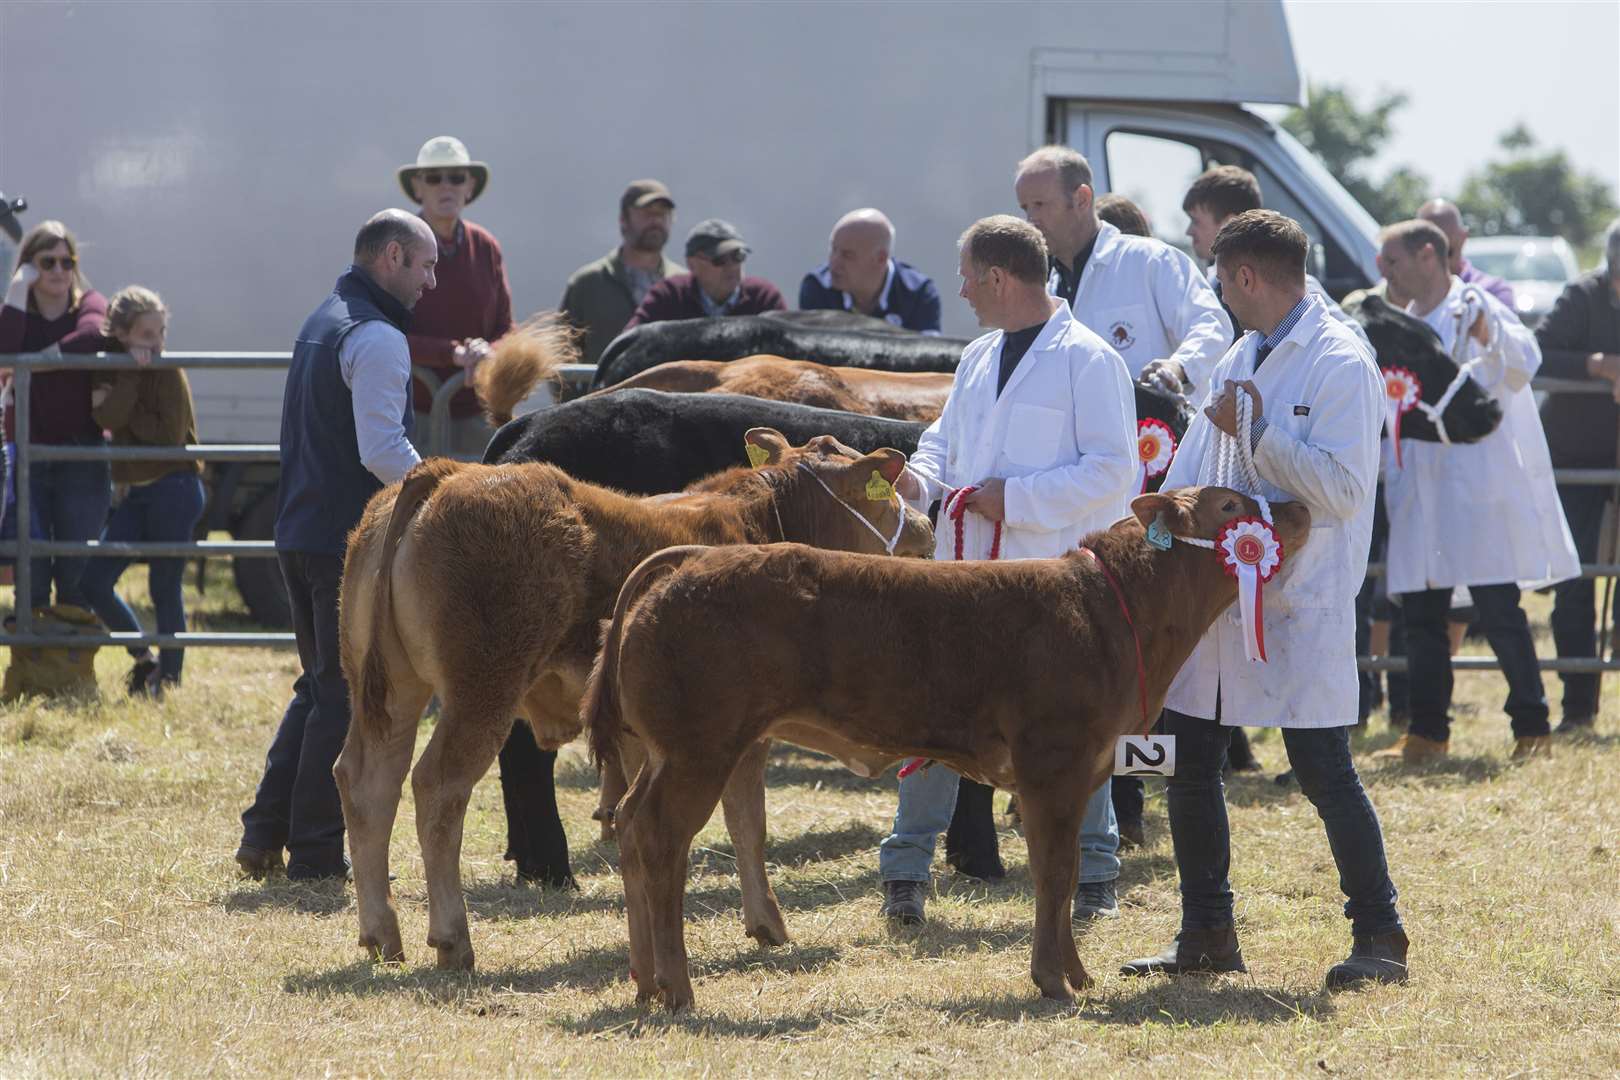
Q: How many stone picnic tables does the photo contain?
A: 0